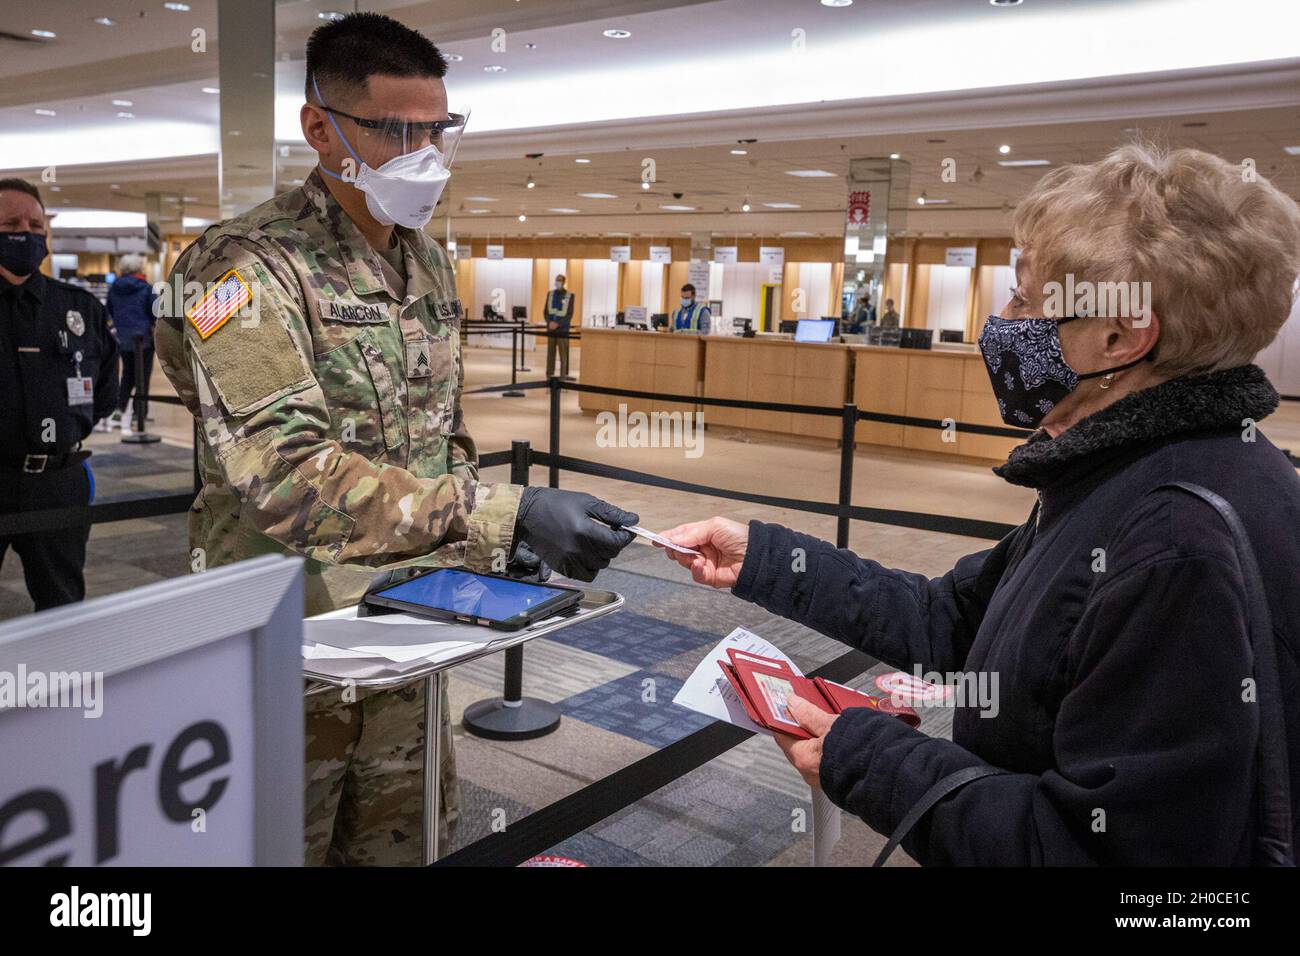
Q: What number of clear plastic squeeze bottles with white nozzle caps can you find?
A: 0